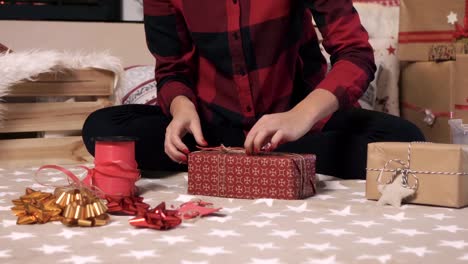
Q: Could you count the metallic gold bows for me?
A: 2